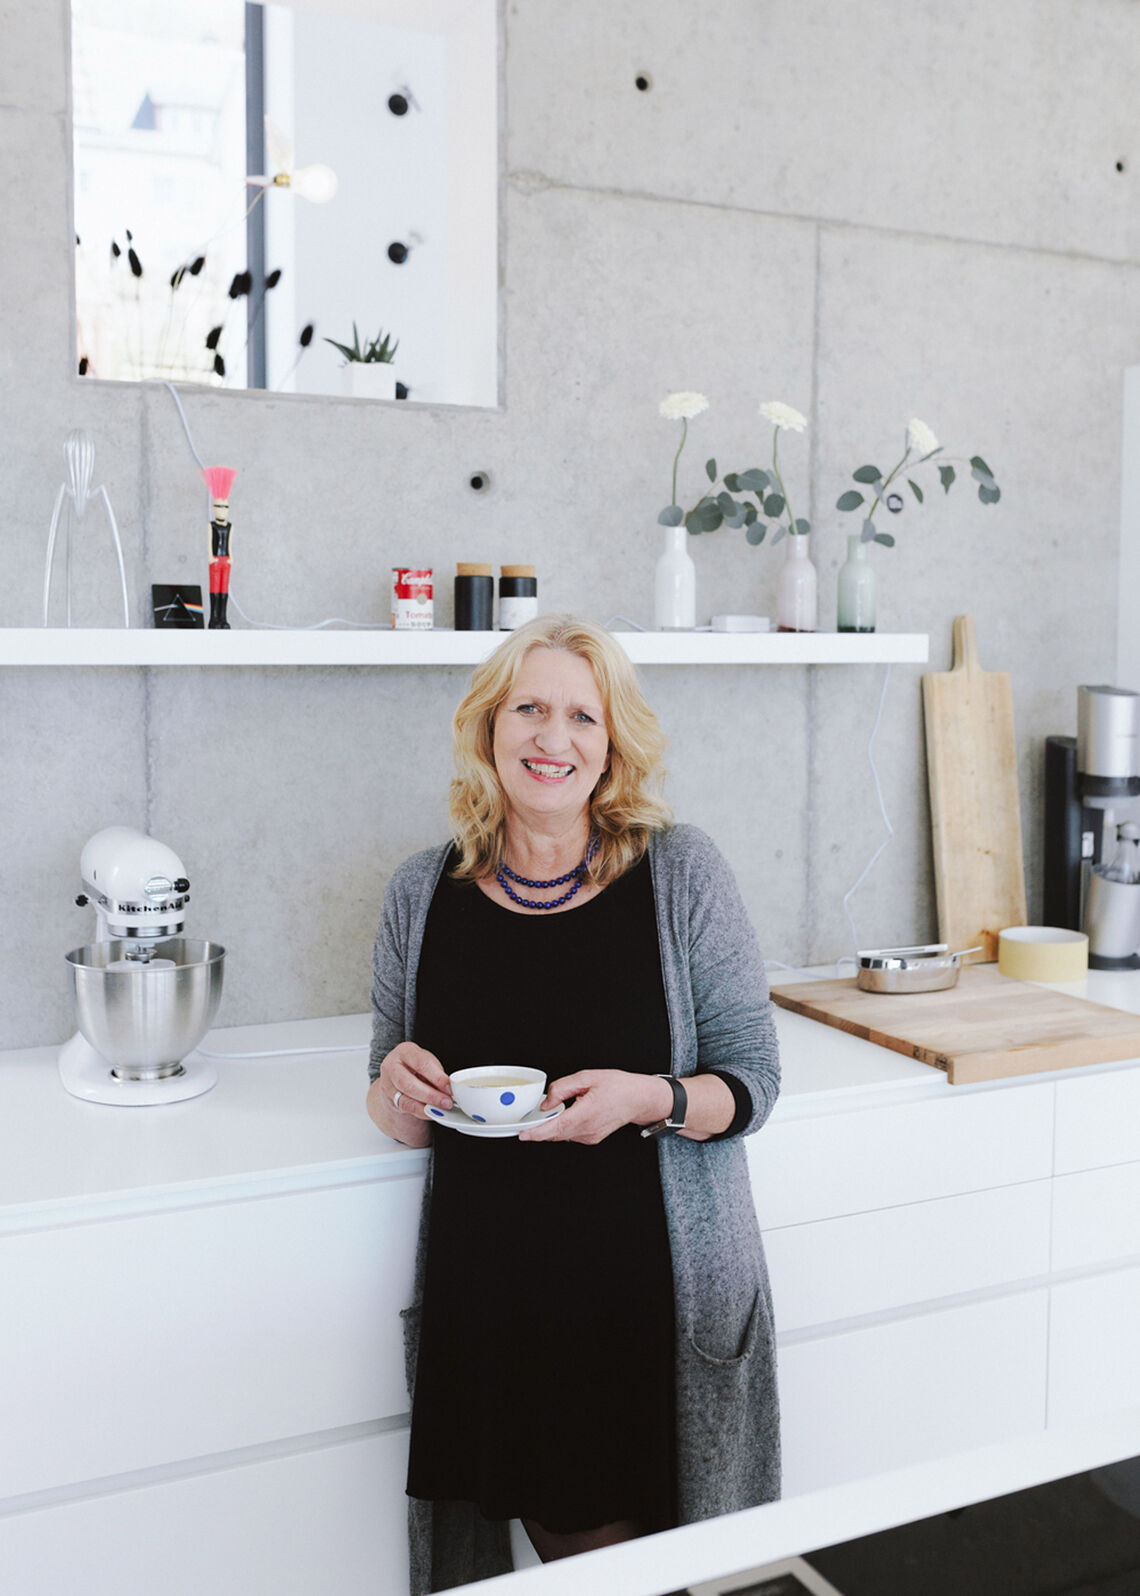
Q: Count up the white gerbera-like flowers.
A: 3